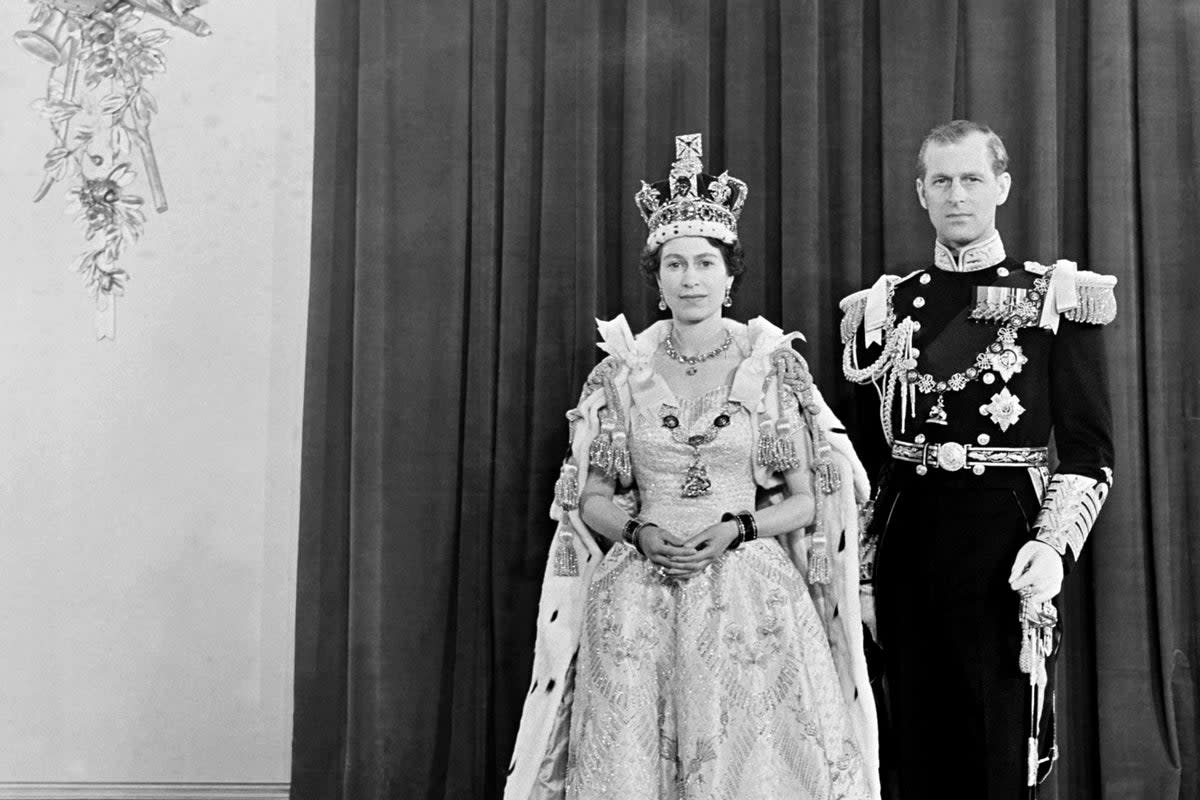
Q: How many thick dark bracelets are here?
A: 2